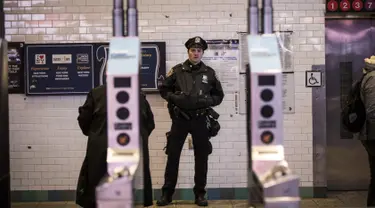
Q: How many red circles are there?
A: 3